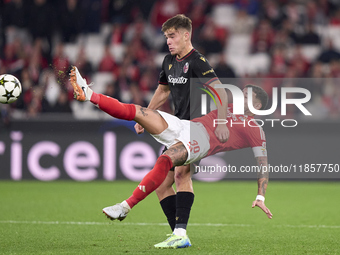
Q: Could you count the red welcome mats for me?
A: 0